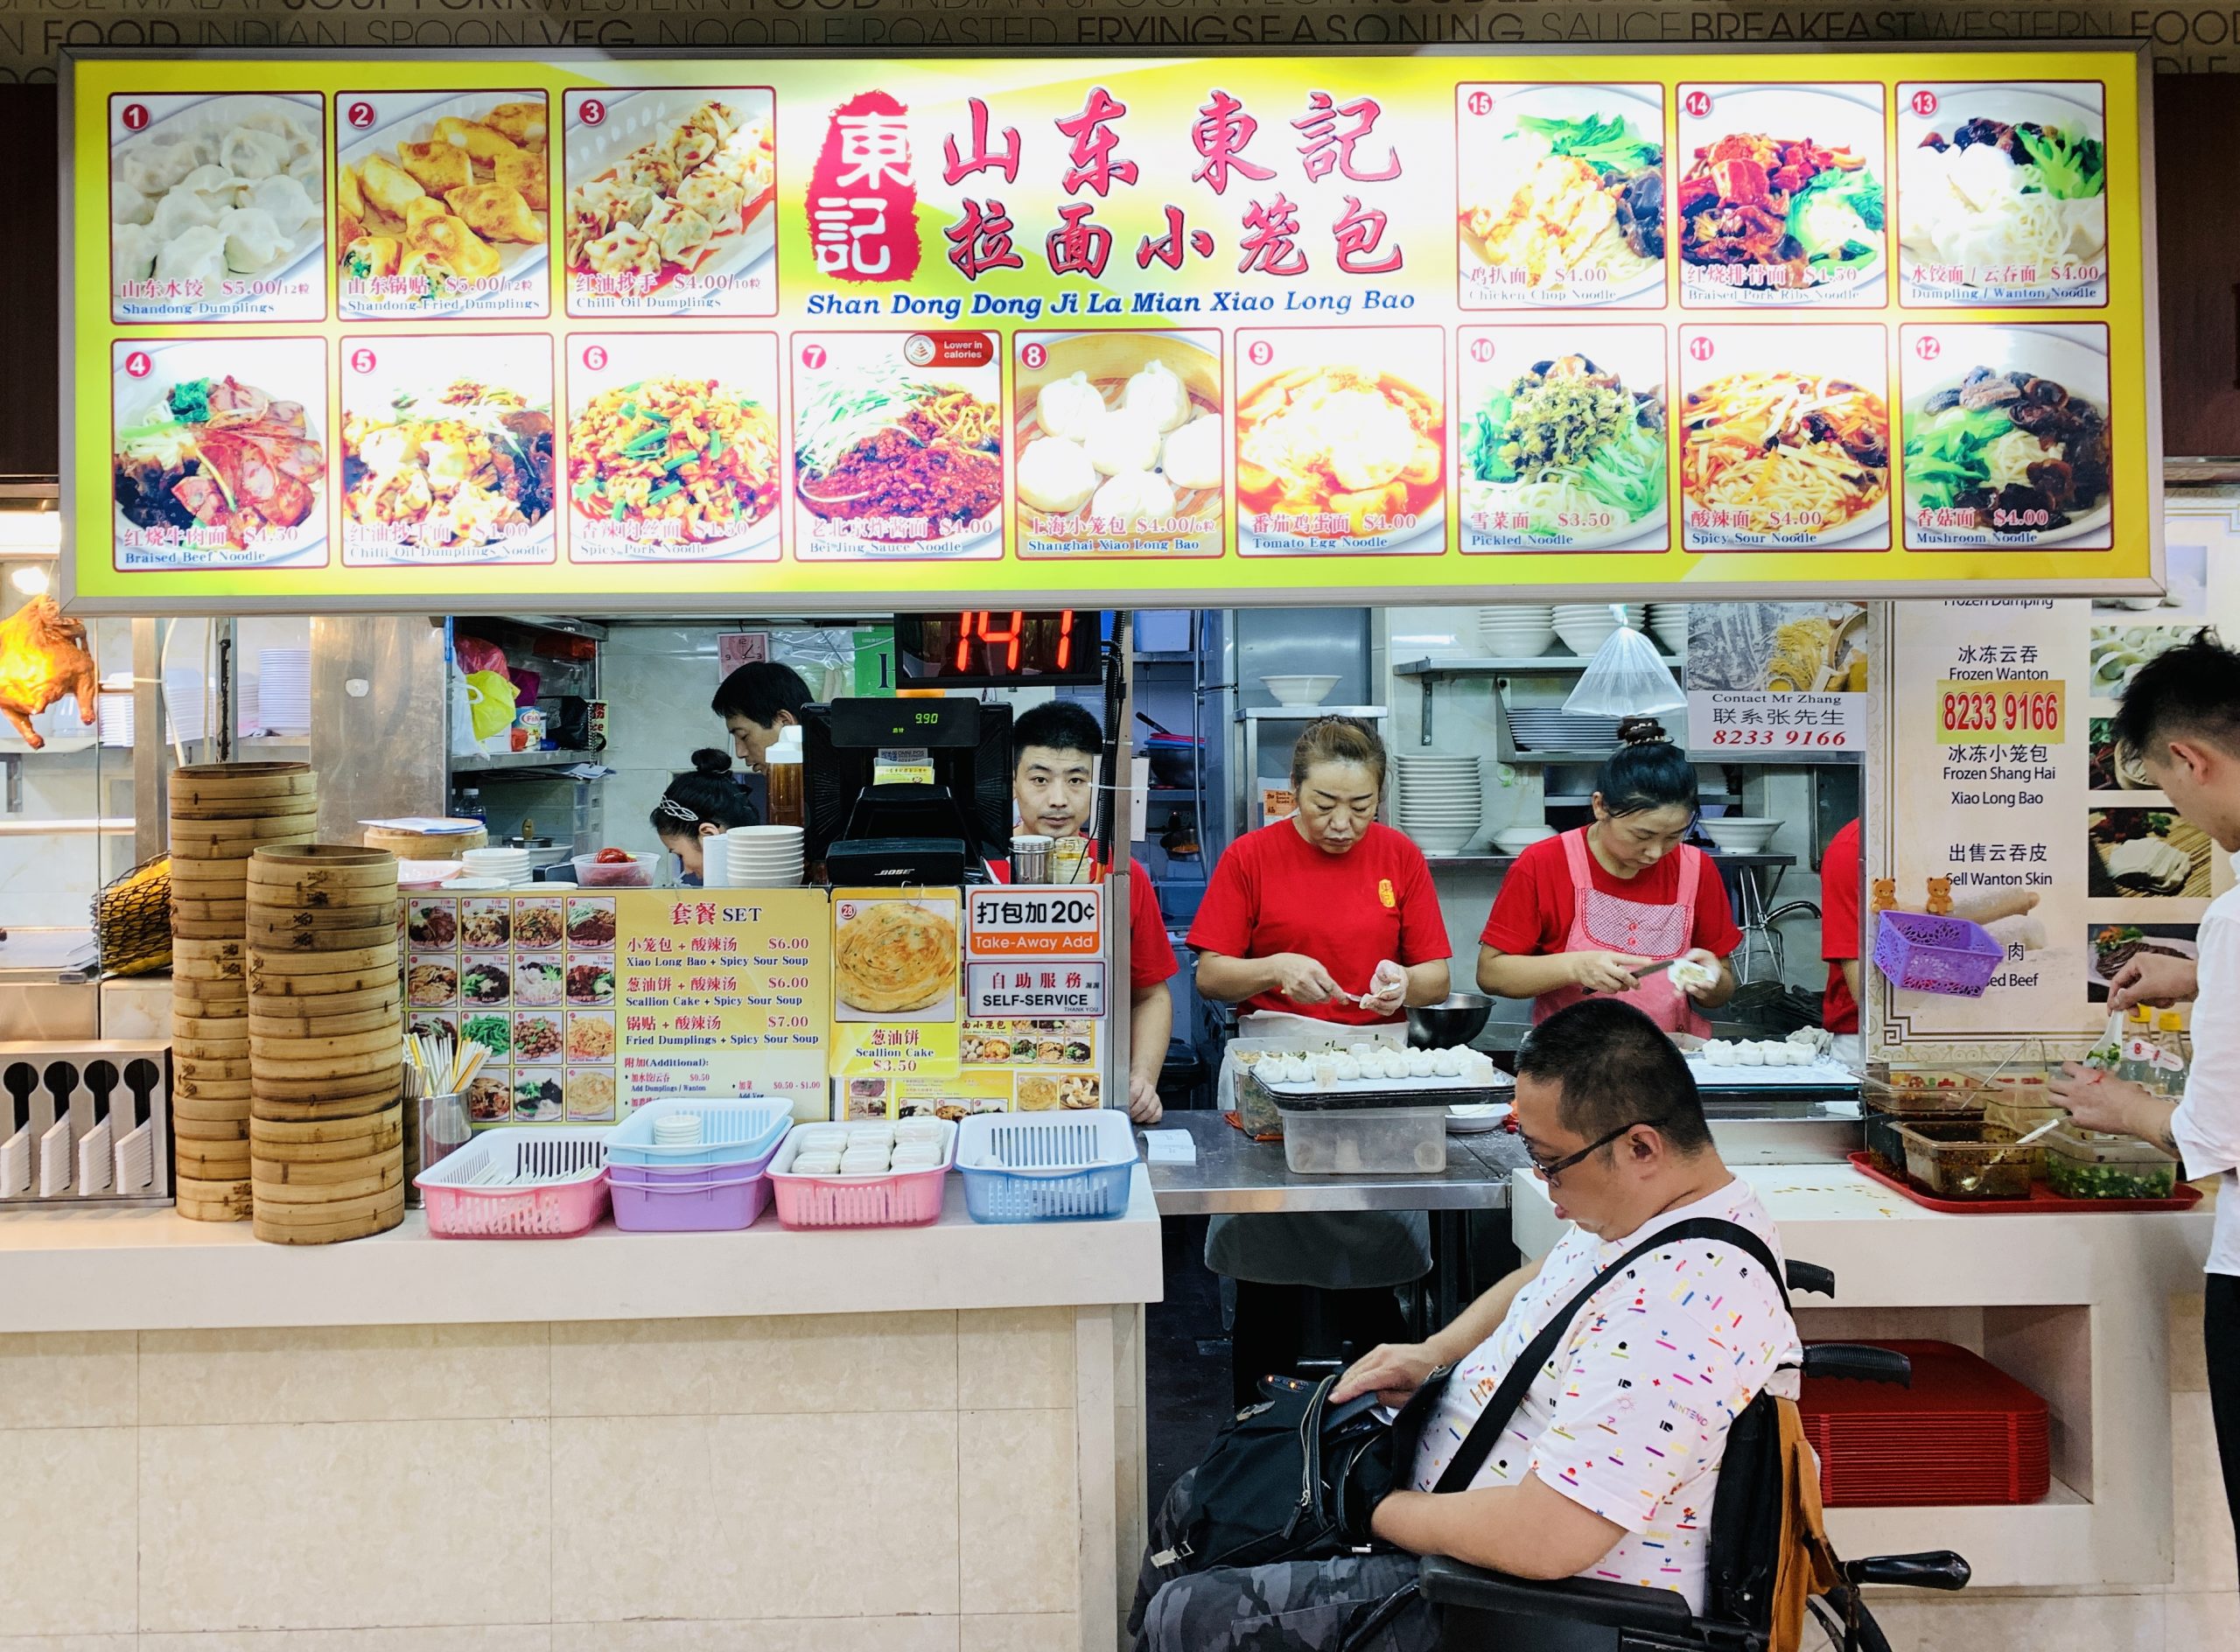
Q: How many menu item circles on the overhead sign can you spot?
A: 15